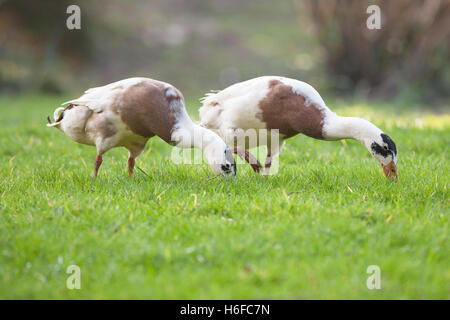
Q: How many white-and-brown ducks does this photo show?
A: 2